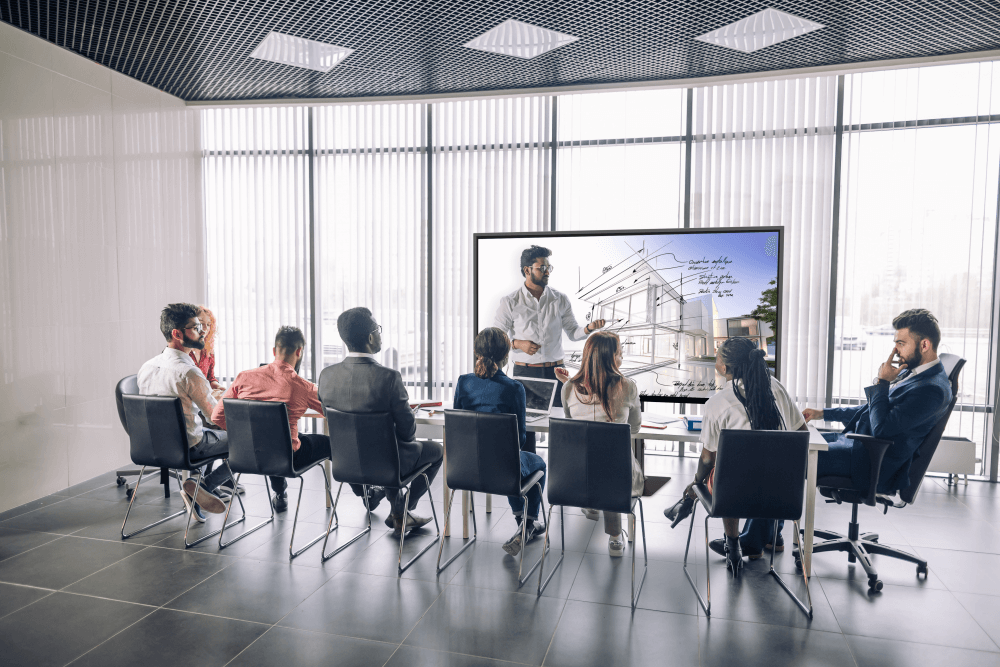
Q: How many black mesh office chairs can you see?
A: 1